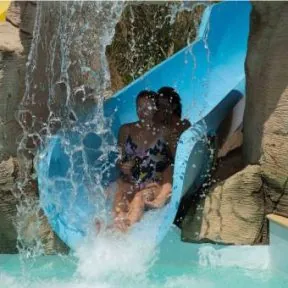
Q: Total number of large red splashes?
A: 0